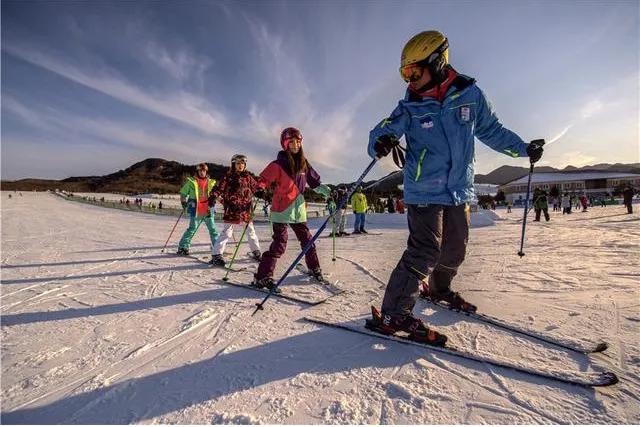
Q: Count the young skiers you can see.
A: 3